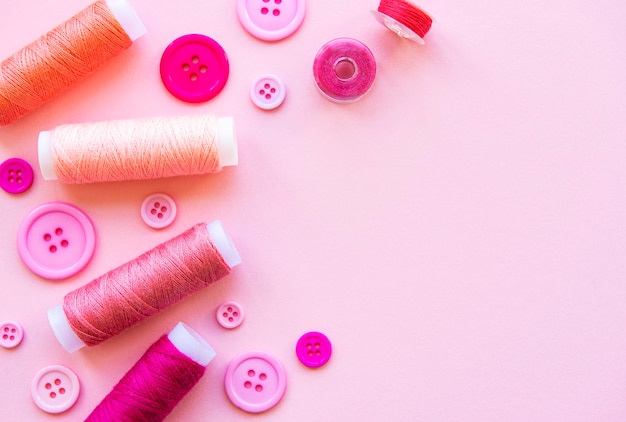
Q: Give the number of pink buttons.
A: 11